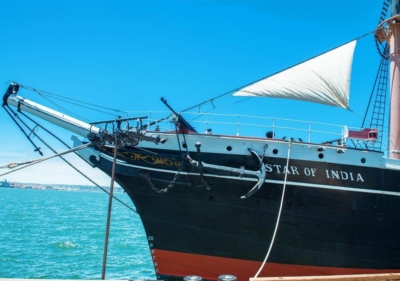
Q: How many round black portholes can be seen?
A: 5